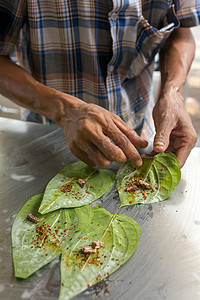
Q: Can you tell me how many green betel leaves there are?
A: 4